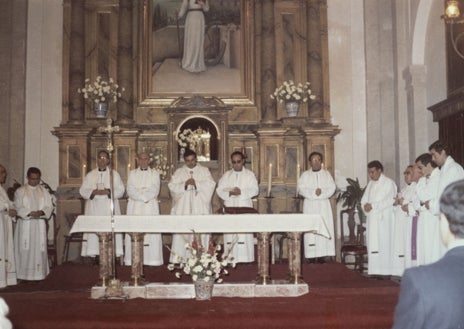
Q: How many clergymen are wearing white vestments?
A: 12